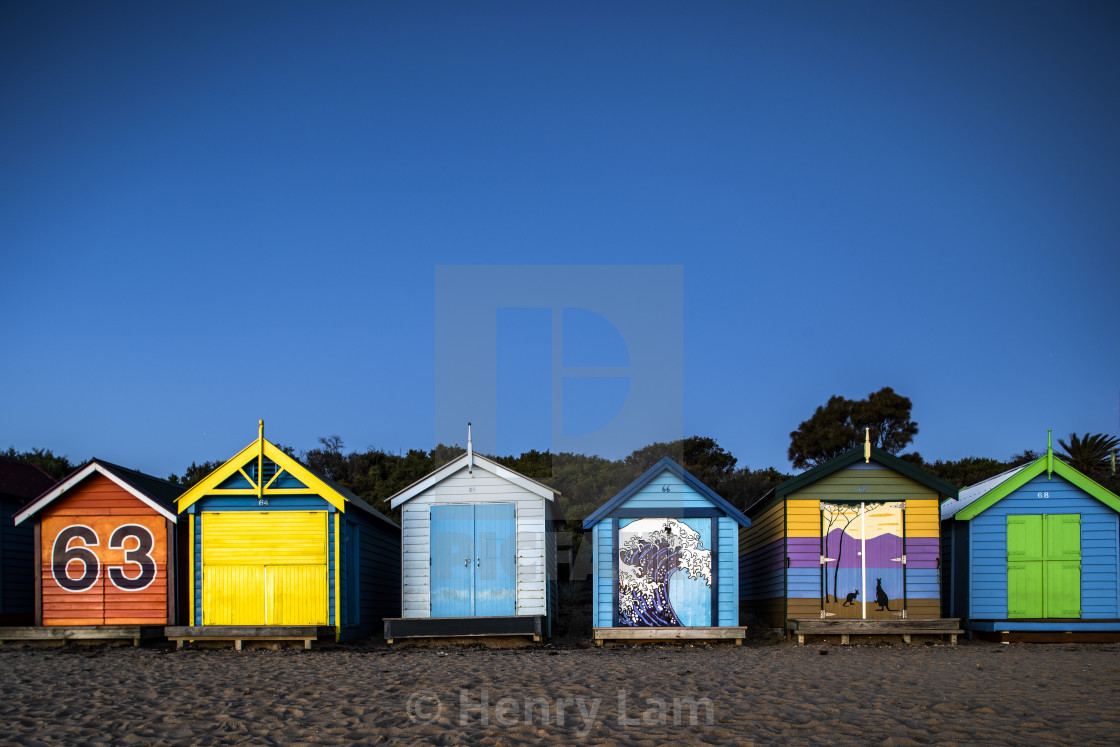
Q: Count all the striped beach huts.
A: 1